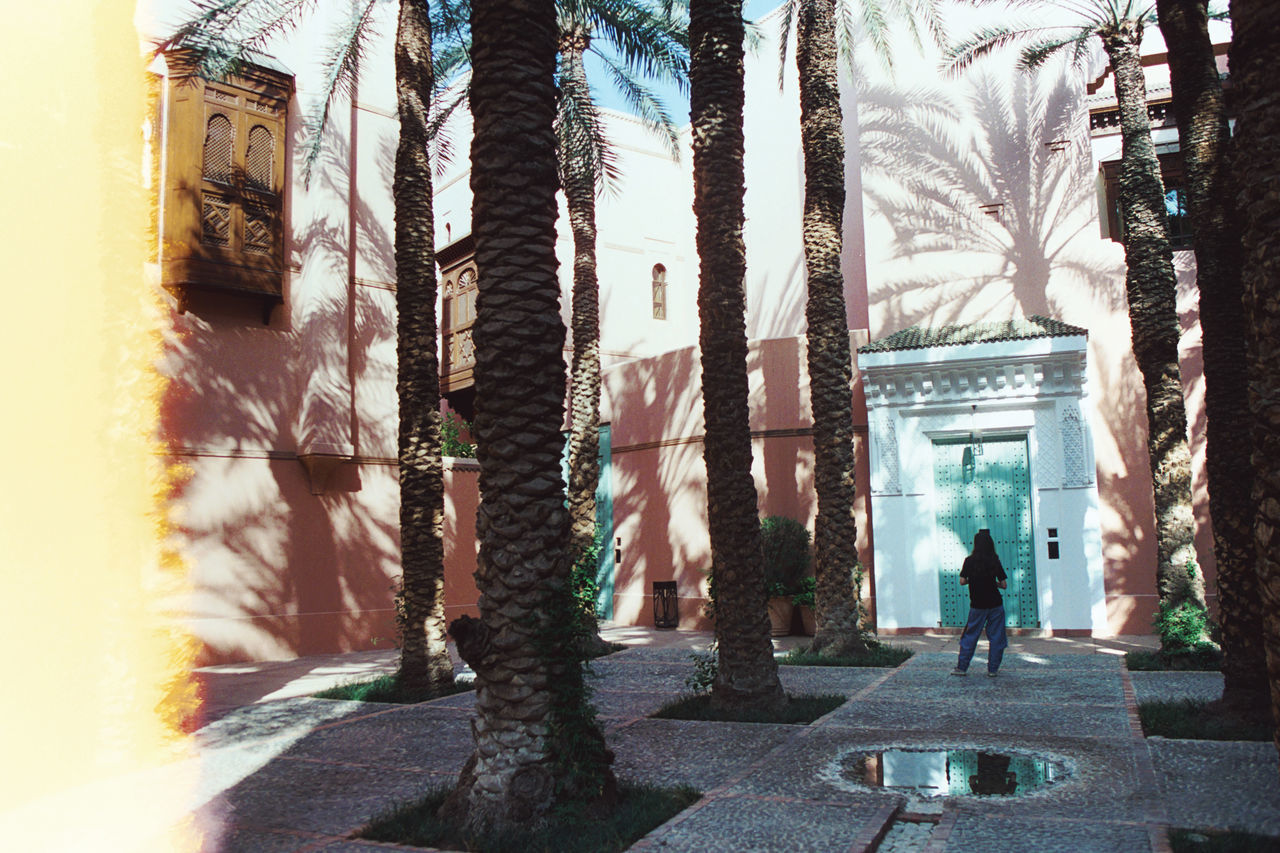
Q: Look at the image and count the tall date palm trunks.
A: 8